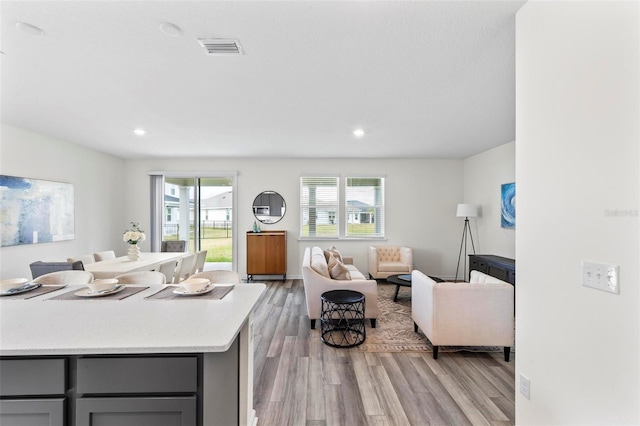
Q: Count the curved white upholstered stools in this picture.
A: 3